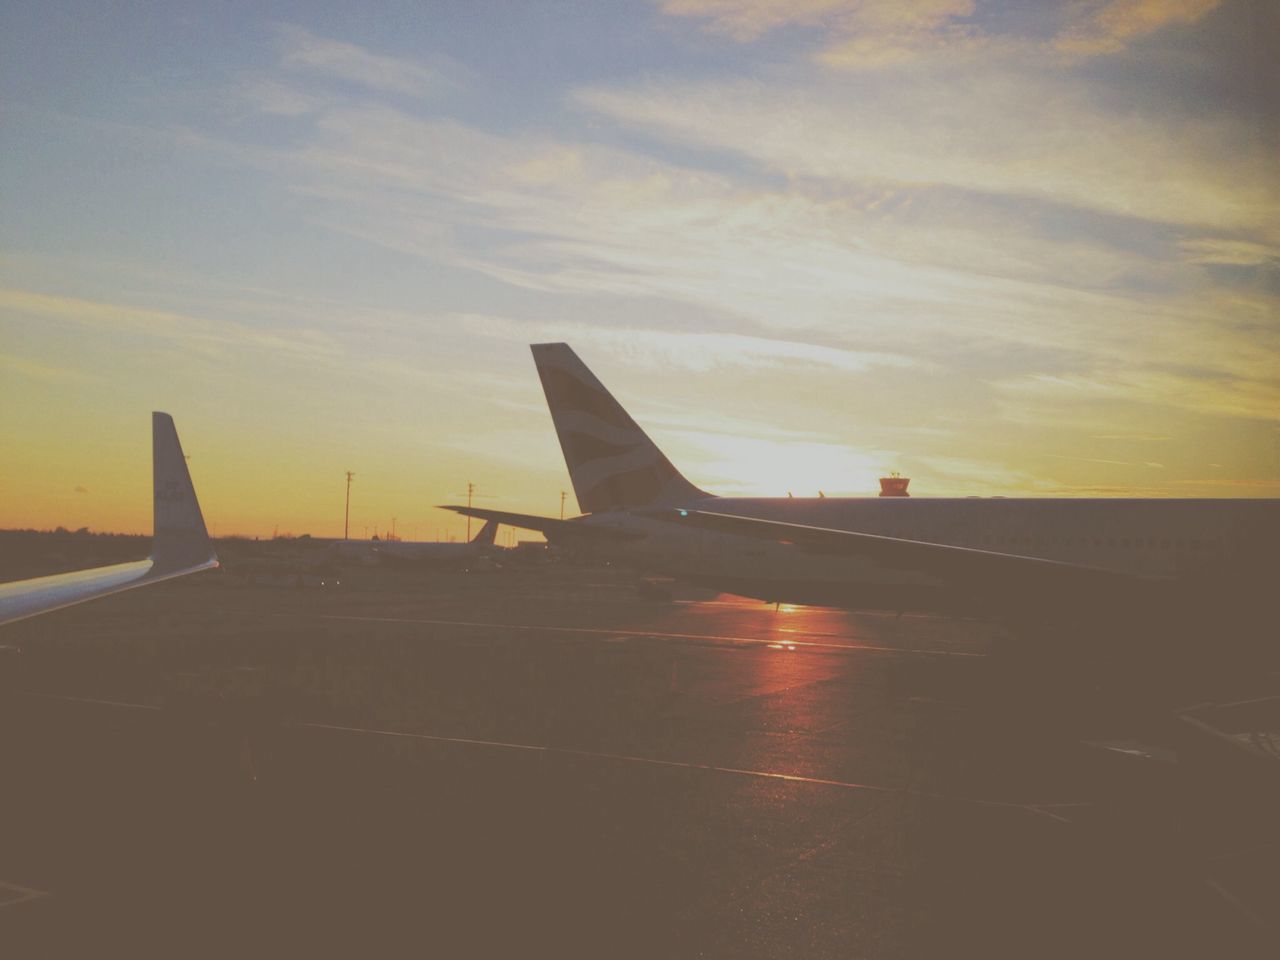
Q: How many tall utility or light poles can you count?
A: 3